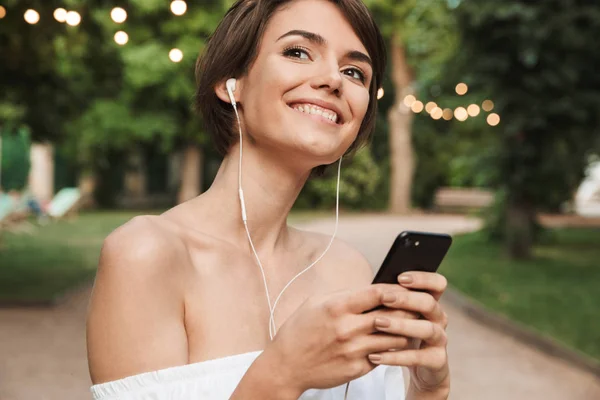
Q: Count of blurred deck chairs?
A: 2